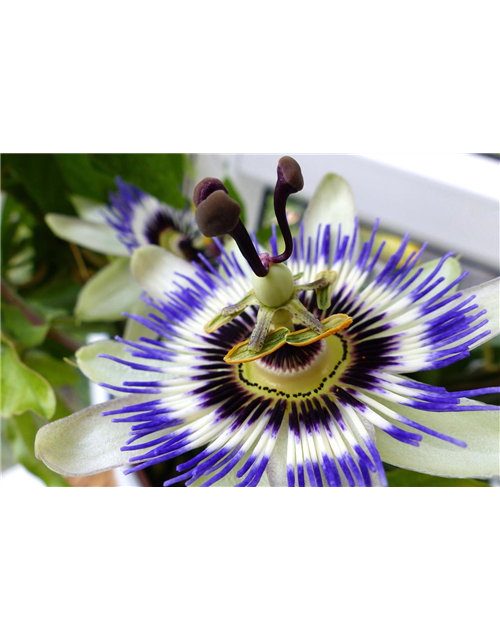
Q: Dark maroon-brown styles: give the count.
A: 3